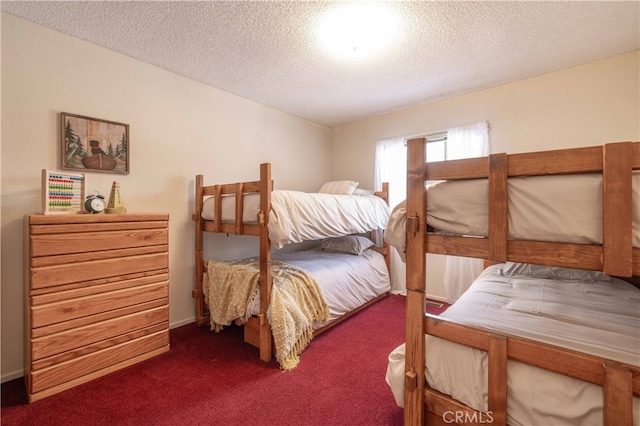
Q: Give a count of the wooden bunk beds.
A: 2